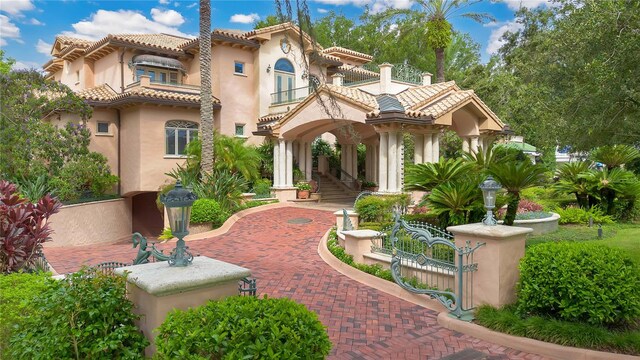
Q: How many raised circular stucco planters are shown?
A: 1